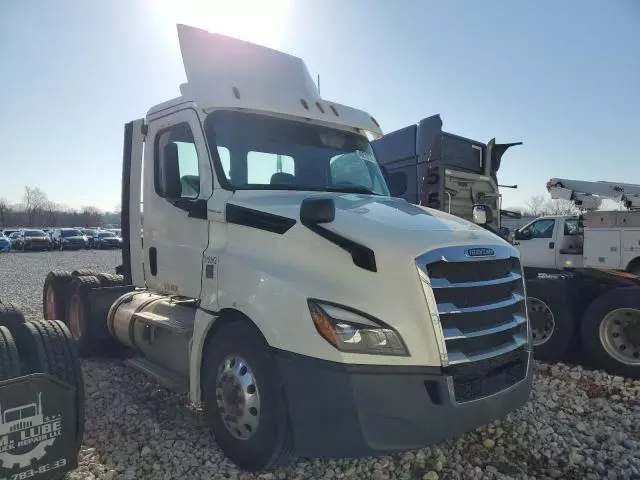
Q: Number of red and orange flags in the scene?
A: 0